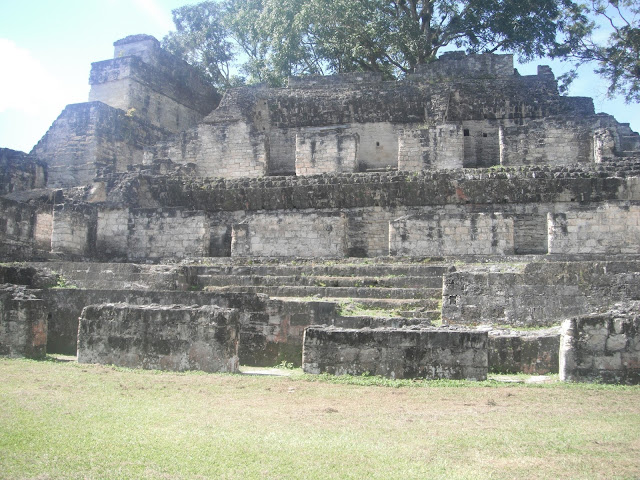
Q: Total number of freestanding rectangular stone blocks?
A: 4